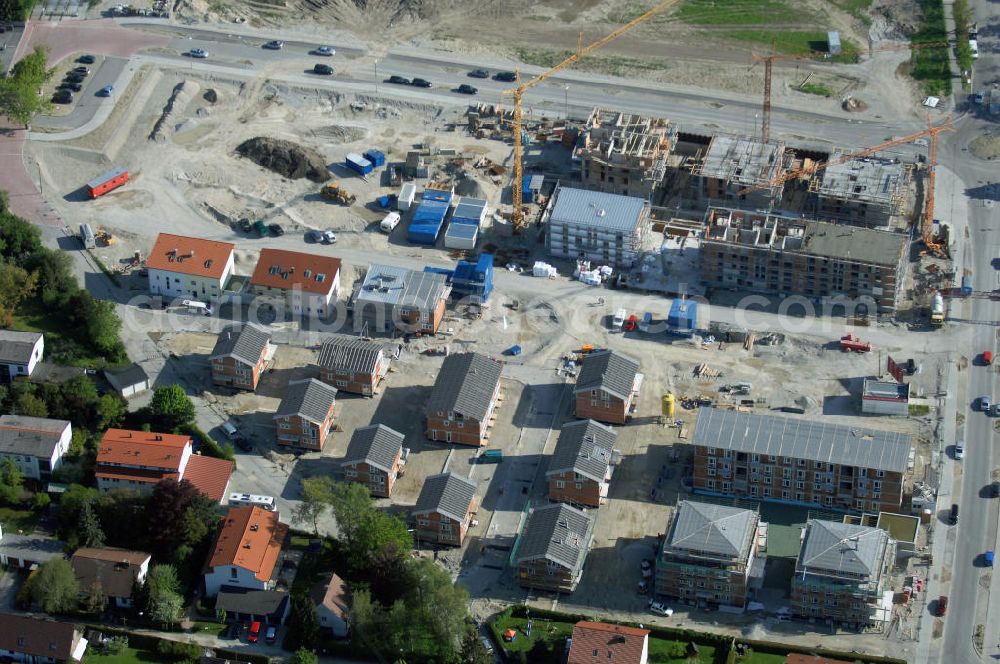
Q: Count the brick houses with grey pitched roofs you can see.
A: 9